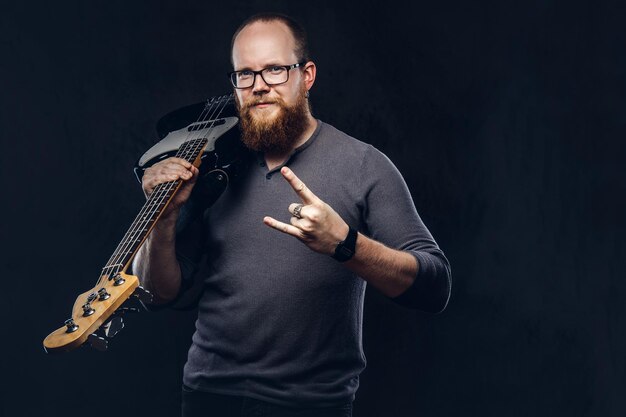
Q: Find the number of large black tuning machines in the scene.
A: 4